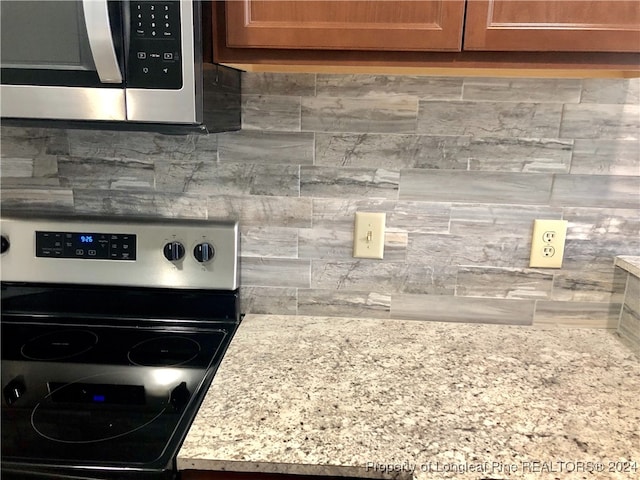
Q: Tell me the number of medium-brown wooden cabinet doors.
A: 2